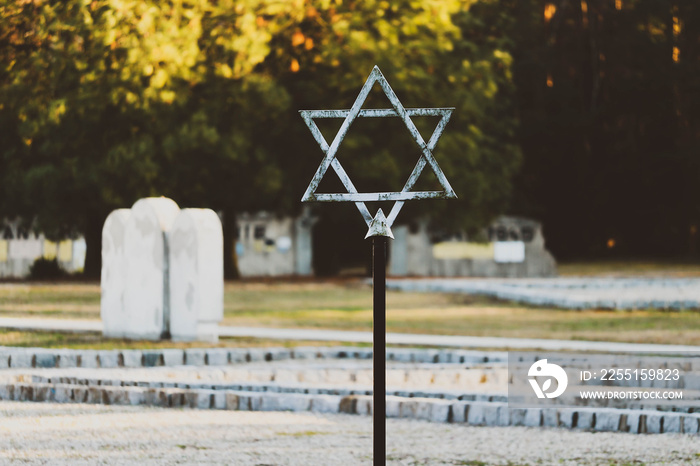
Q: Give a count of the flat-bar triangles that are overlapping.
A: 2